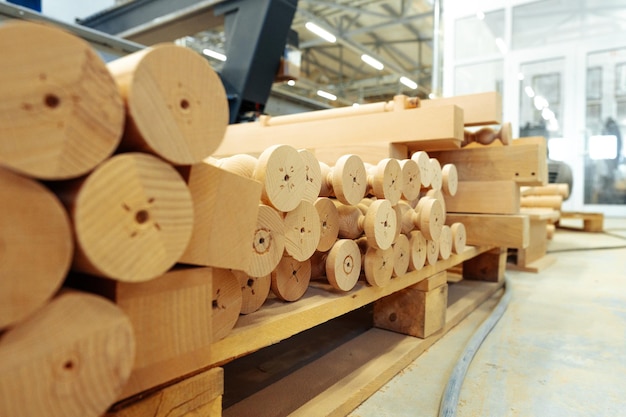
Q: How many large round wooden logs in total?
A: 5